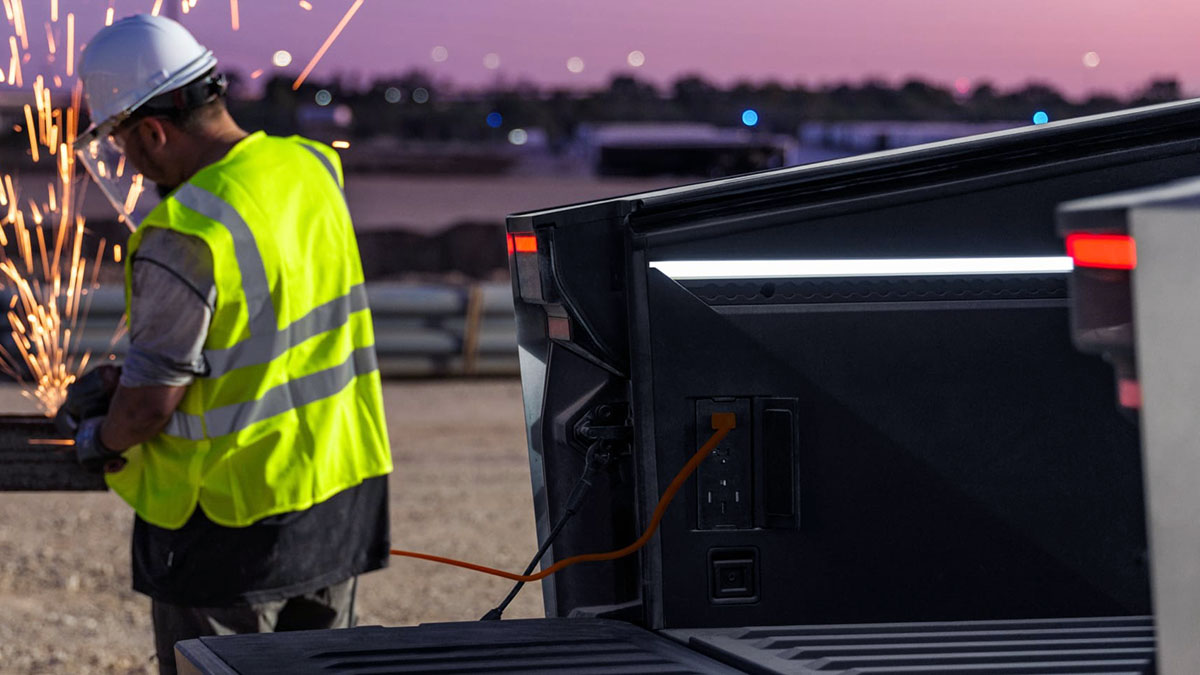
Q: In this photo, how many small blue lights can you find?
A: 3